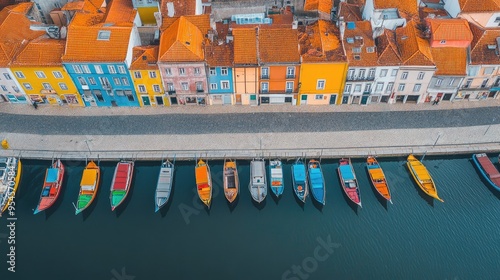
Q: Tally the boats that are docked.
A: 15